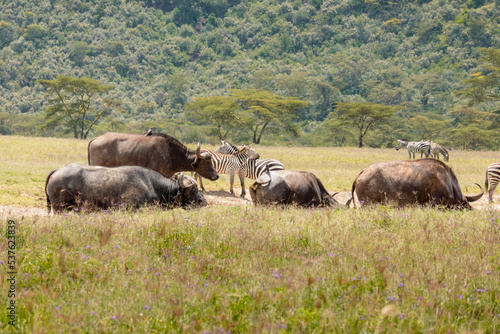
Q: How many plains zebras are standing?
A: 5